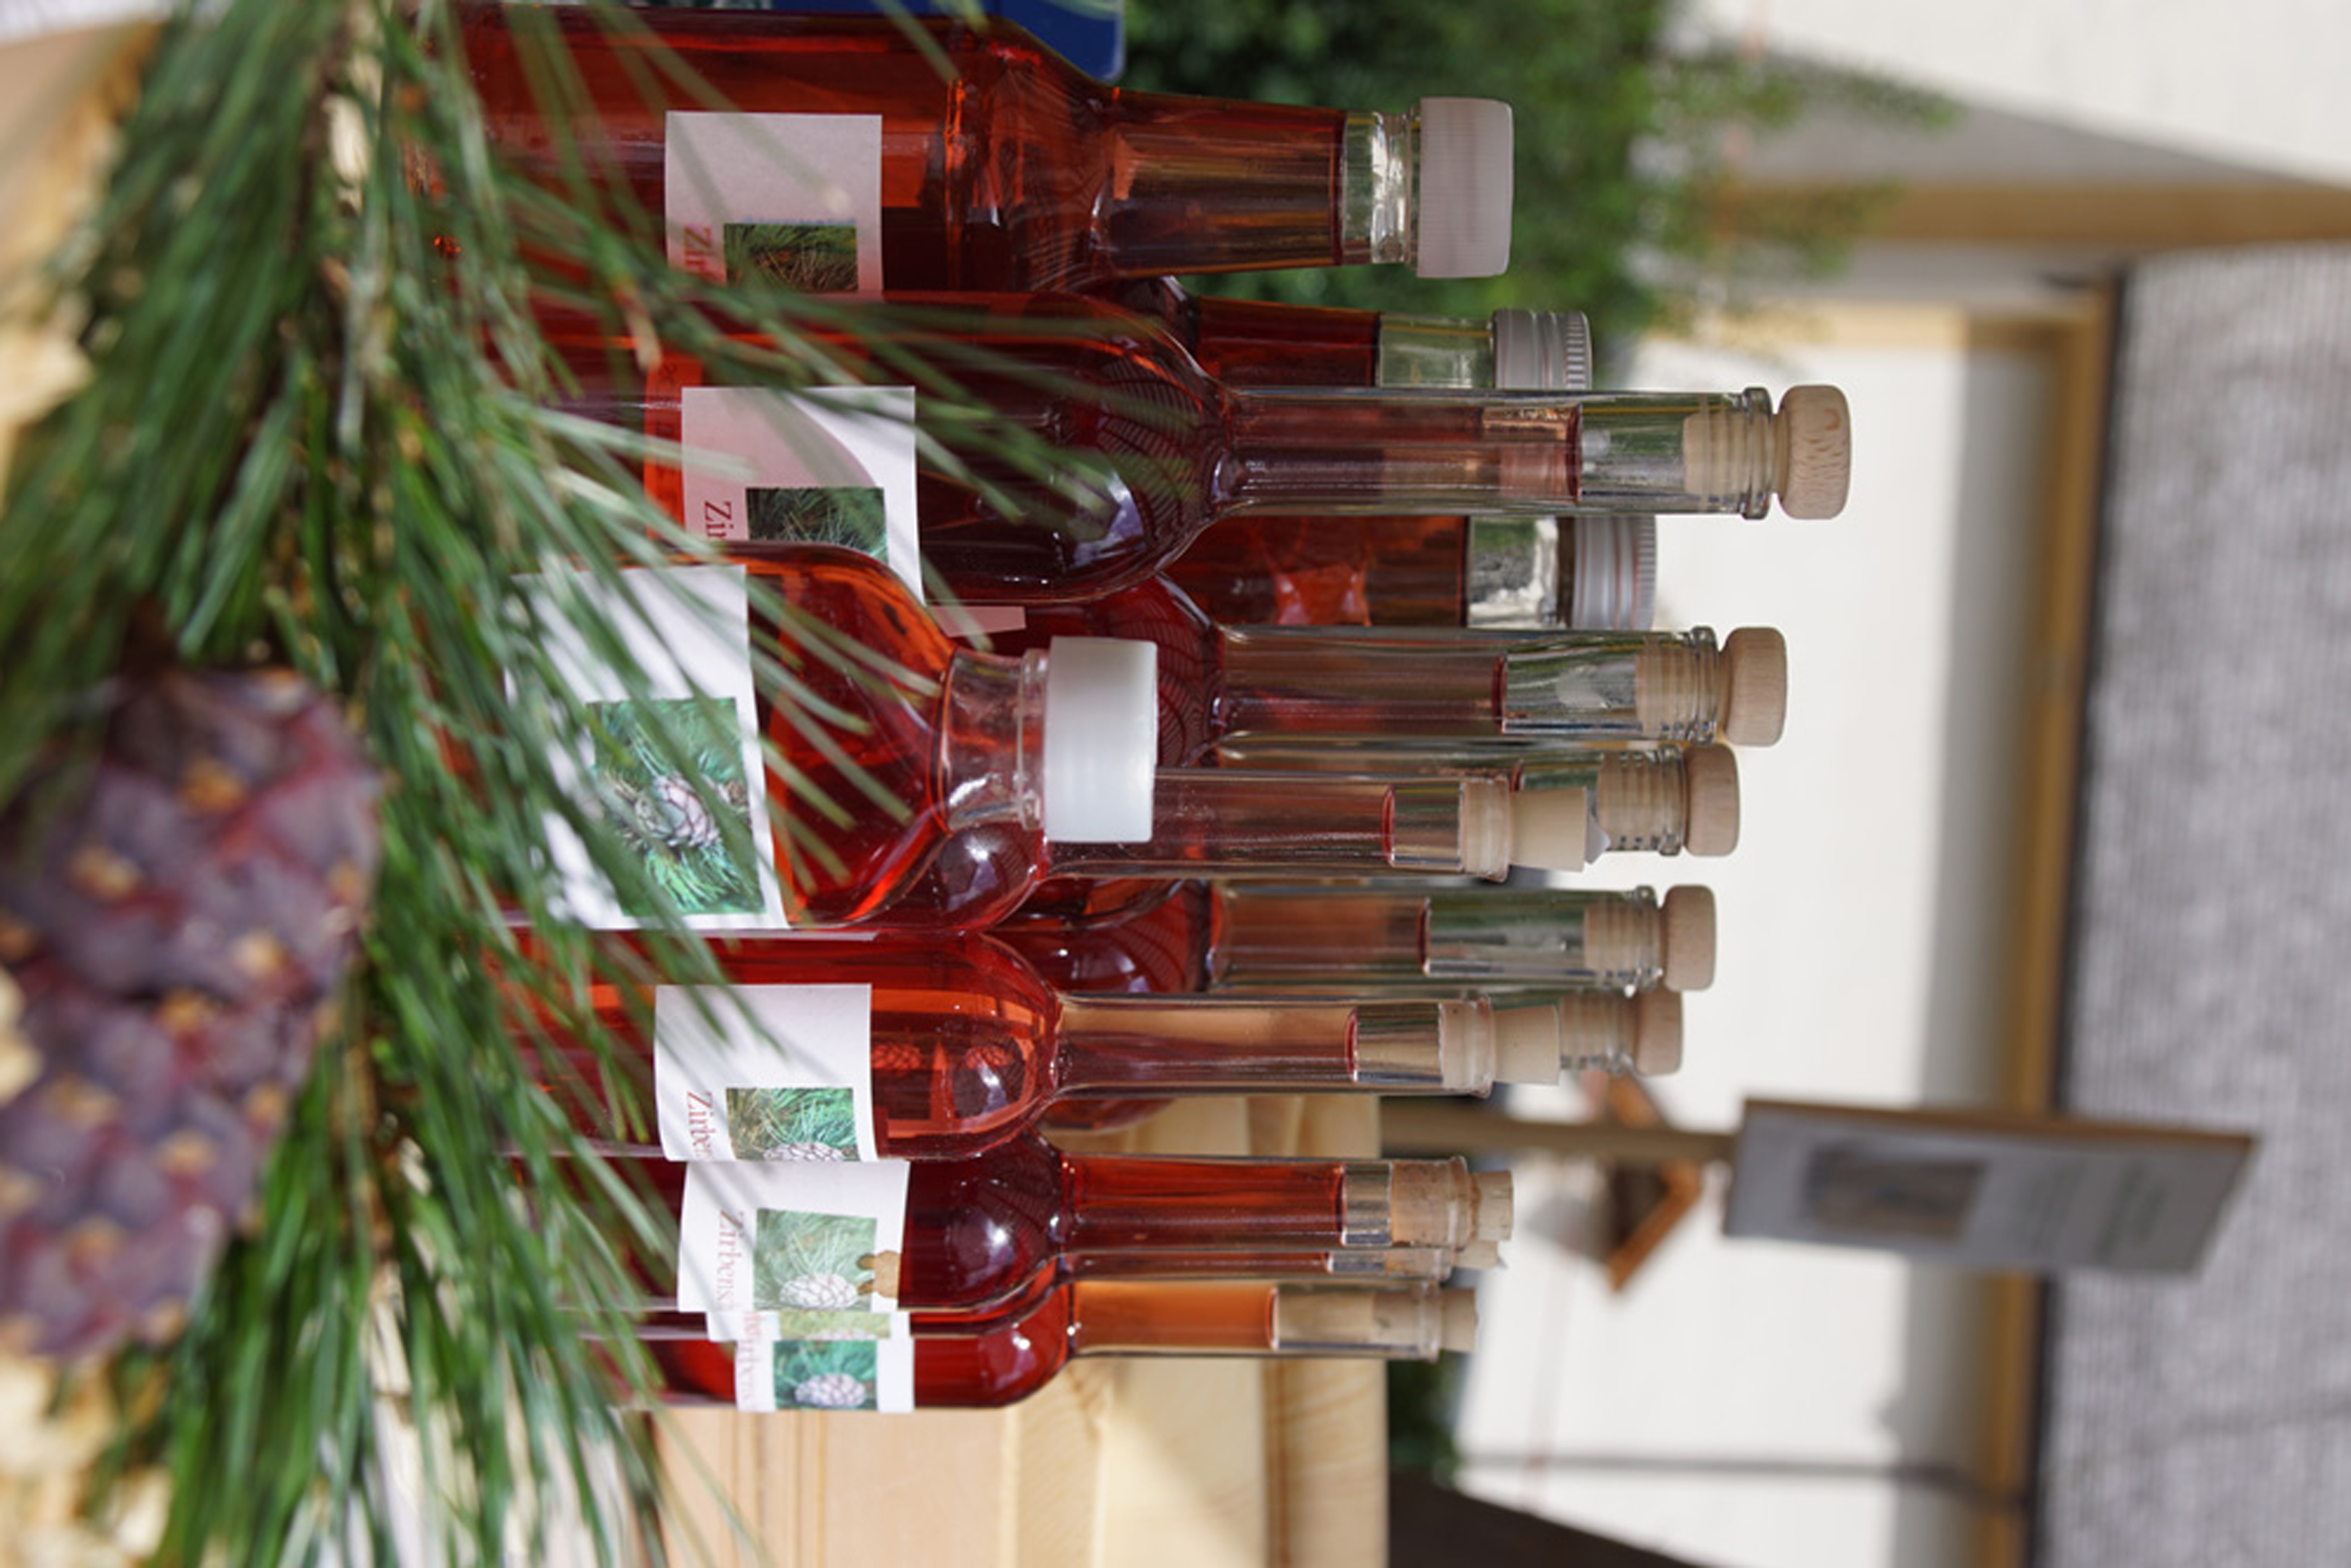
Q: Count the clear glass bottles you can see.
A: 14